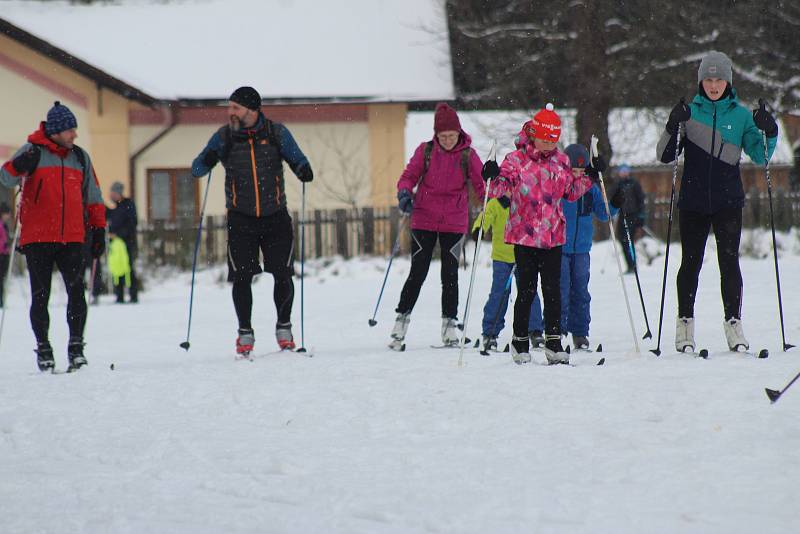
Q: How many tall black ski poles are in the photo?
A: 2